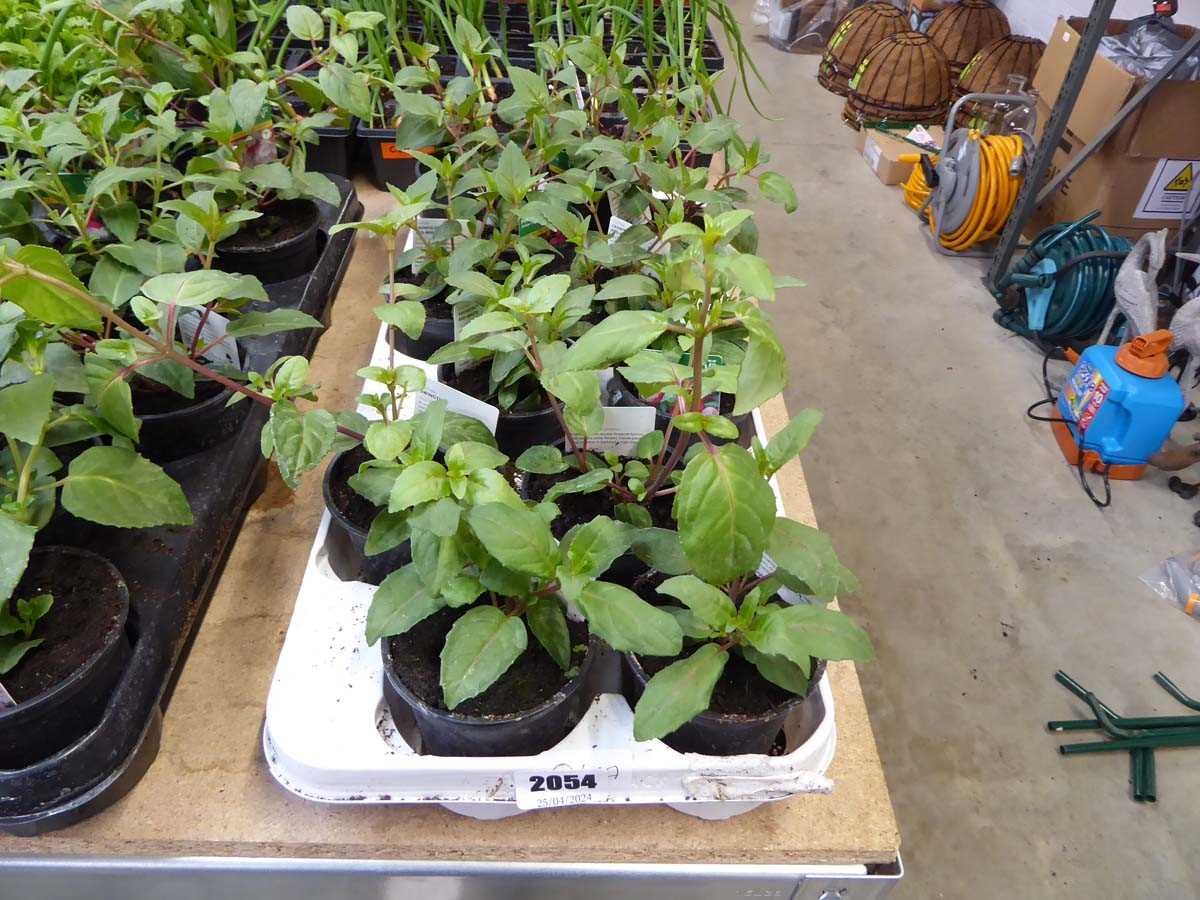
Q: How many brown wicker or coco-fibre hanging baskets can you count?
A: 4